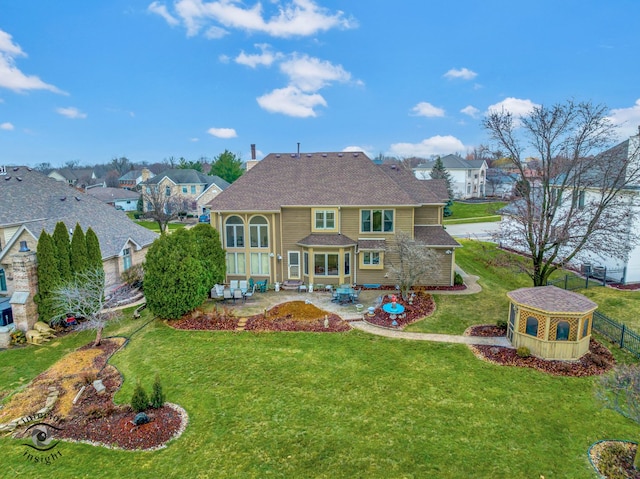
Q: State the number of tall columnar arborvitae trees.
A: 4